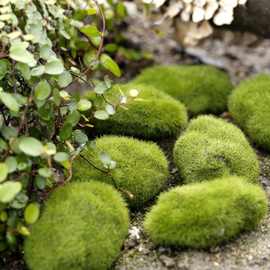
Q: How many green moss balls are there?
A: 7